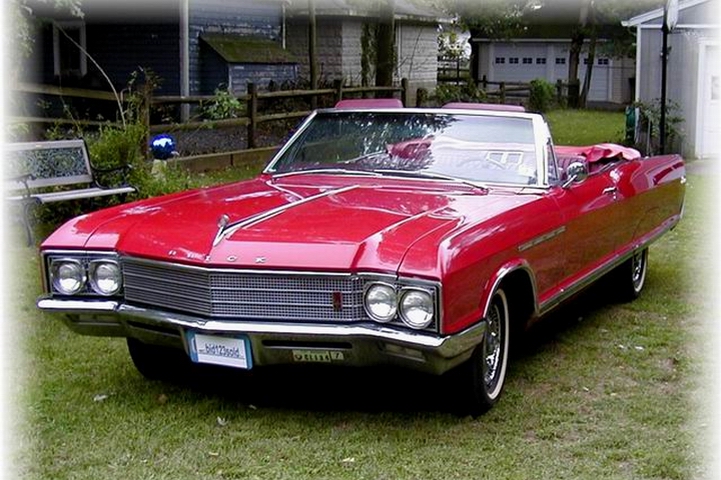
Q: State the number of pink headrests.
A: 2